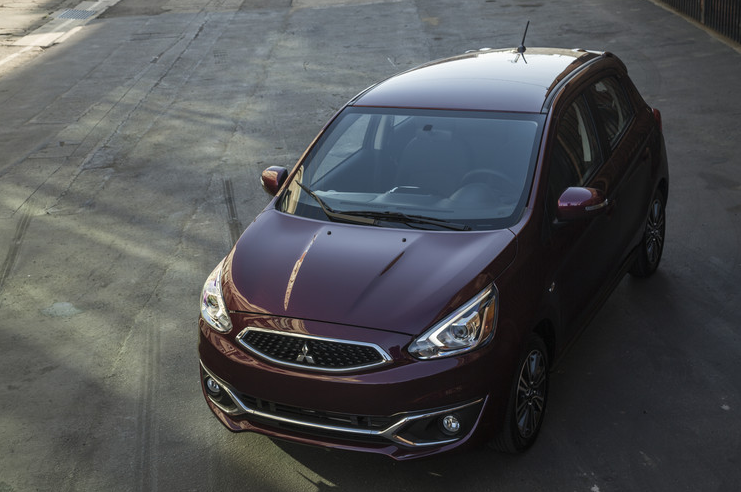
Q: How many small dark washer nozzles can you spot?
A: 2